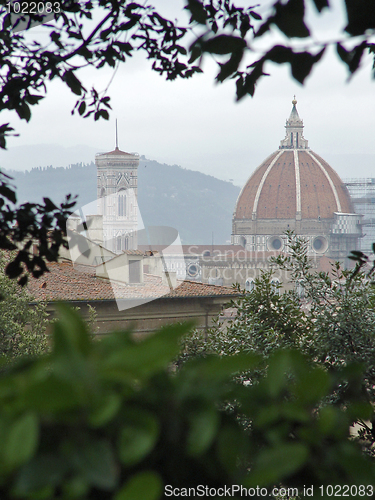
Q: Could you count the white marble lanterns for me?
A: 1